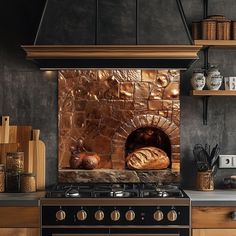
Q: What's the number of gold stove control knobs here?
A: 7